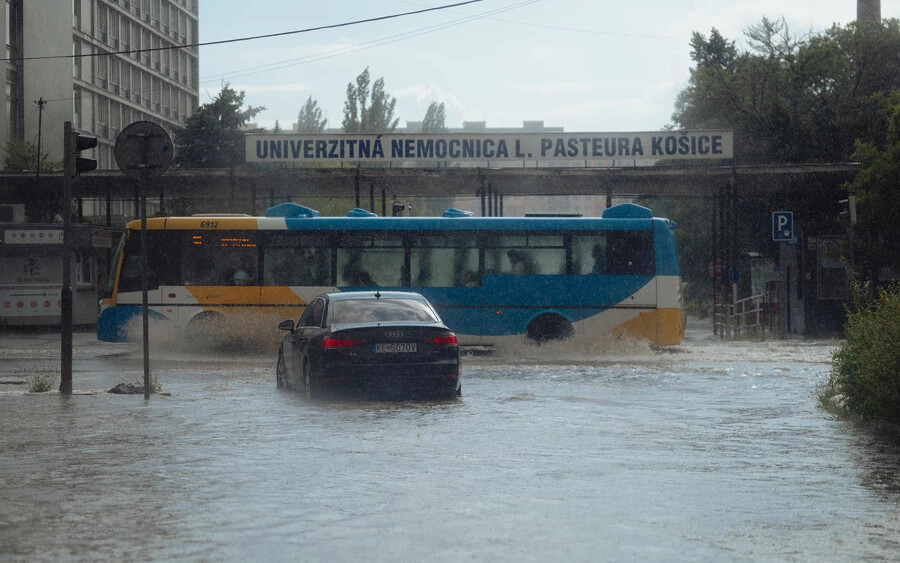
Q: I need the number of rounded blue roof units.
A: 4